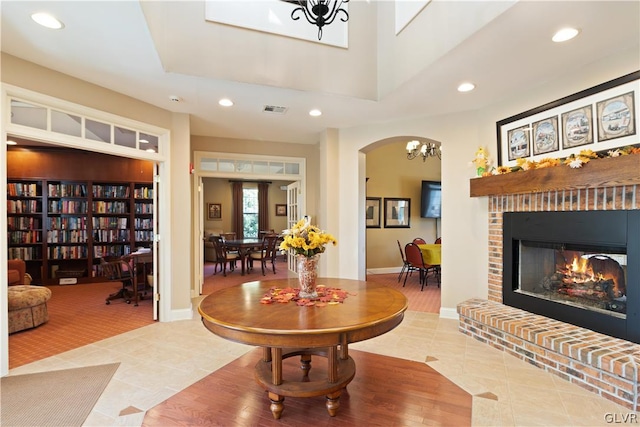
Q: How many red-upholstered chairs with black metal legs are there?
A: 4